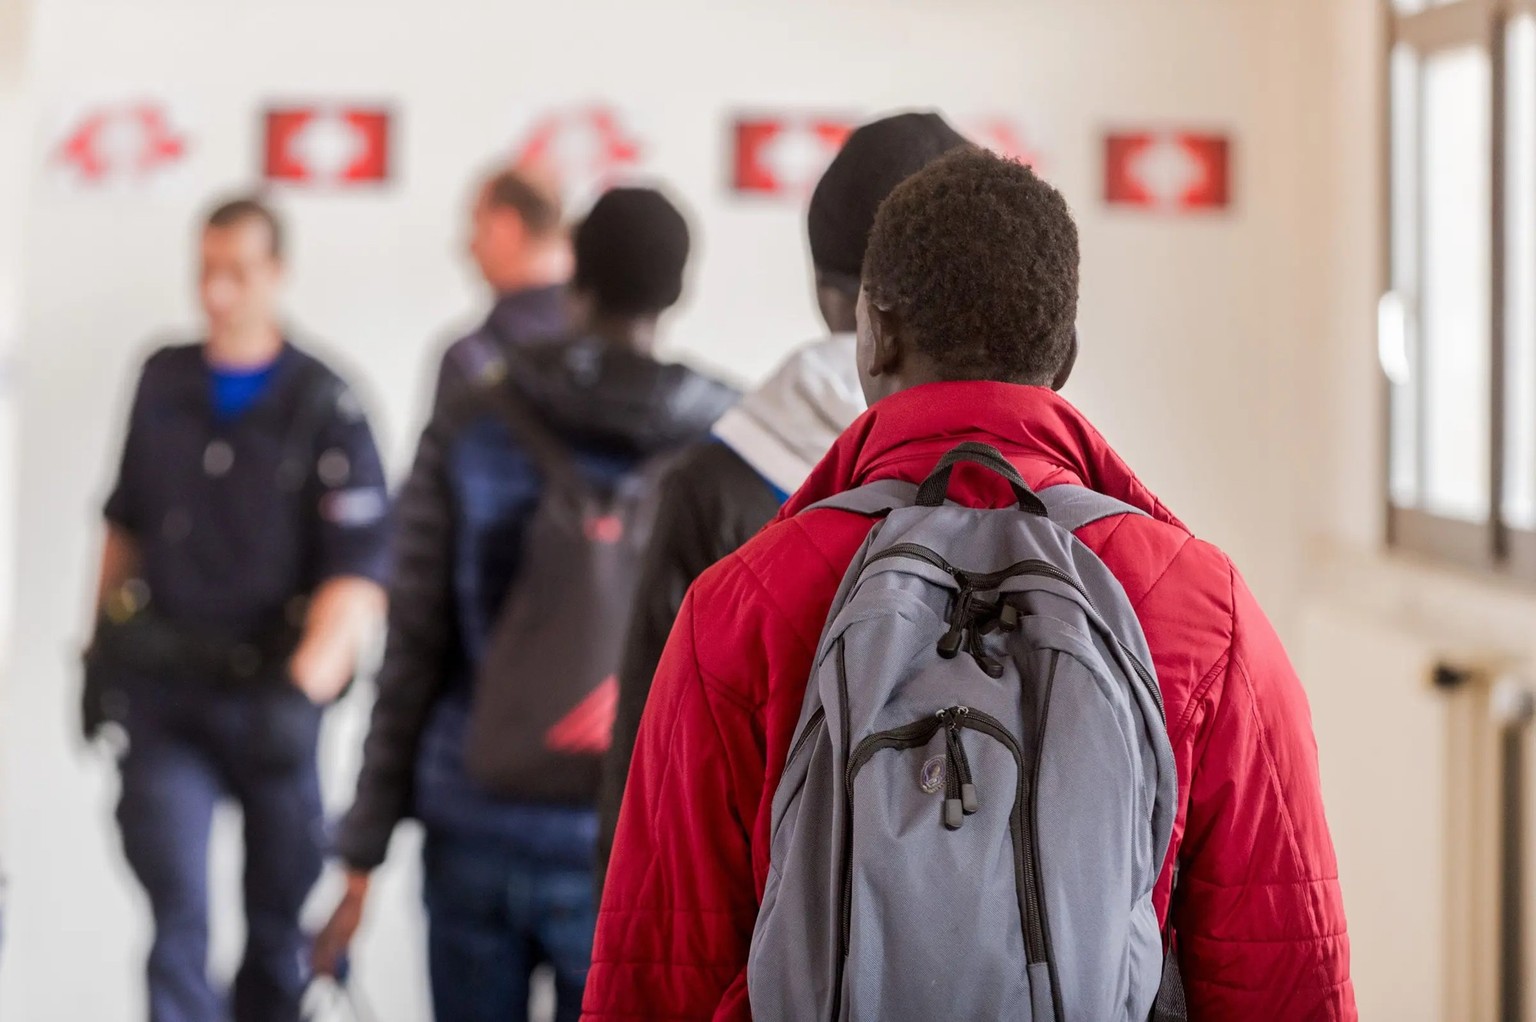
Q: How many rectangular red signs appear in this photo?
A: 3